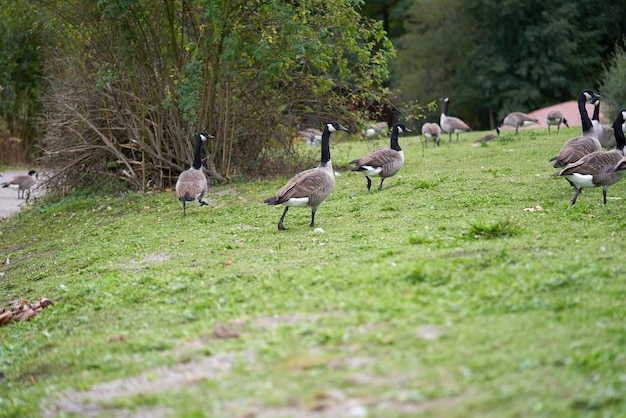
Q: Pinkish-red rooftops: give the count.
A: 1